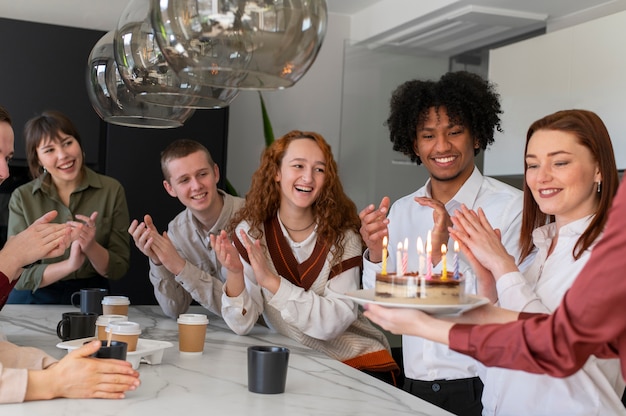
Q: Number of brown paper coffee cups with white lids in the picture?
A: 4